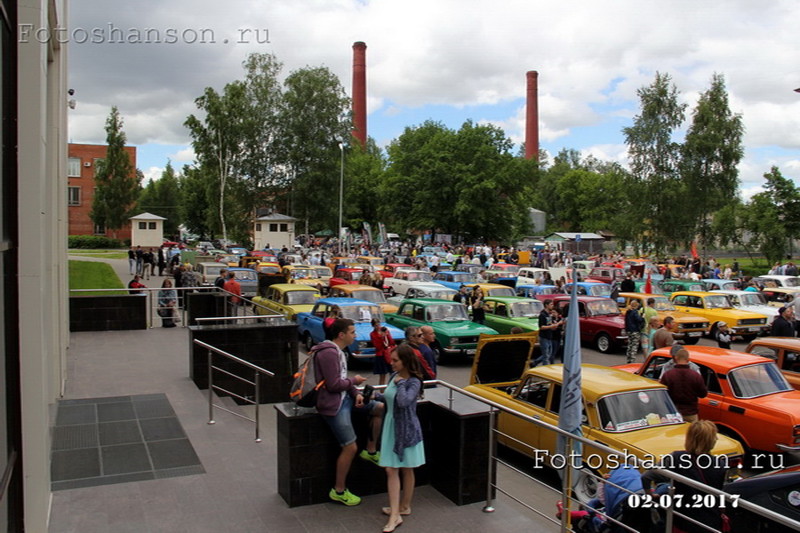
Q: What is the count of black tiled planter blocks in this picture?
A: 4